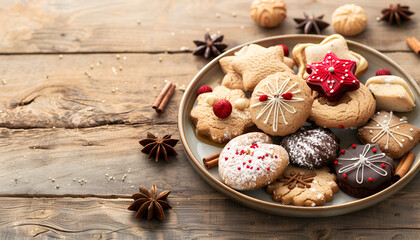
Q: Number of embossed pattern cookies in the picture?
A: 2